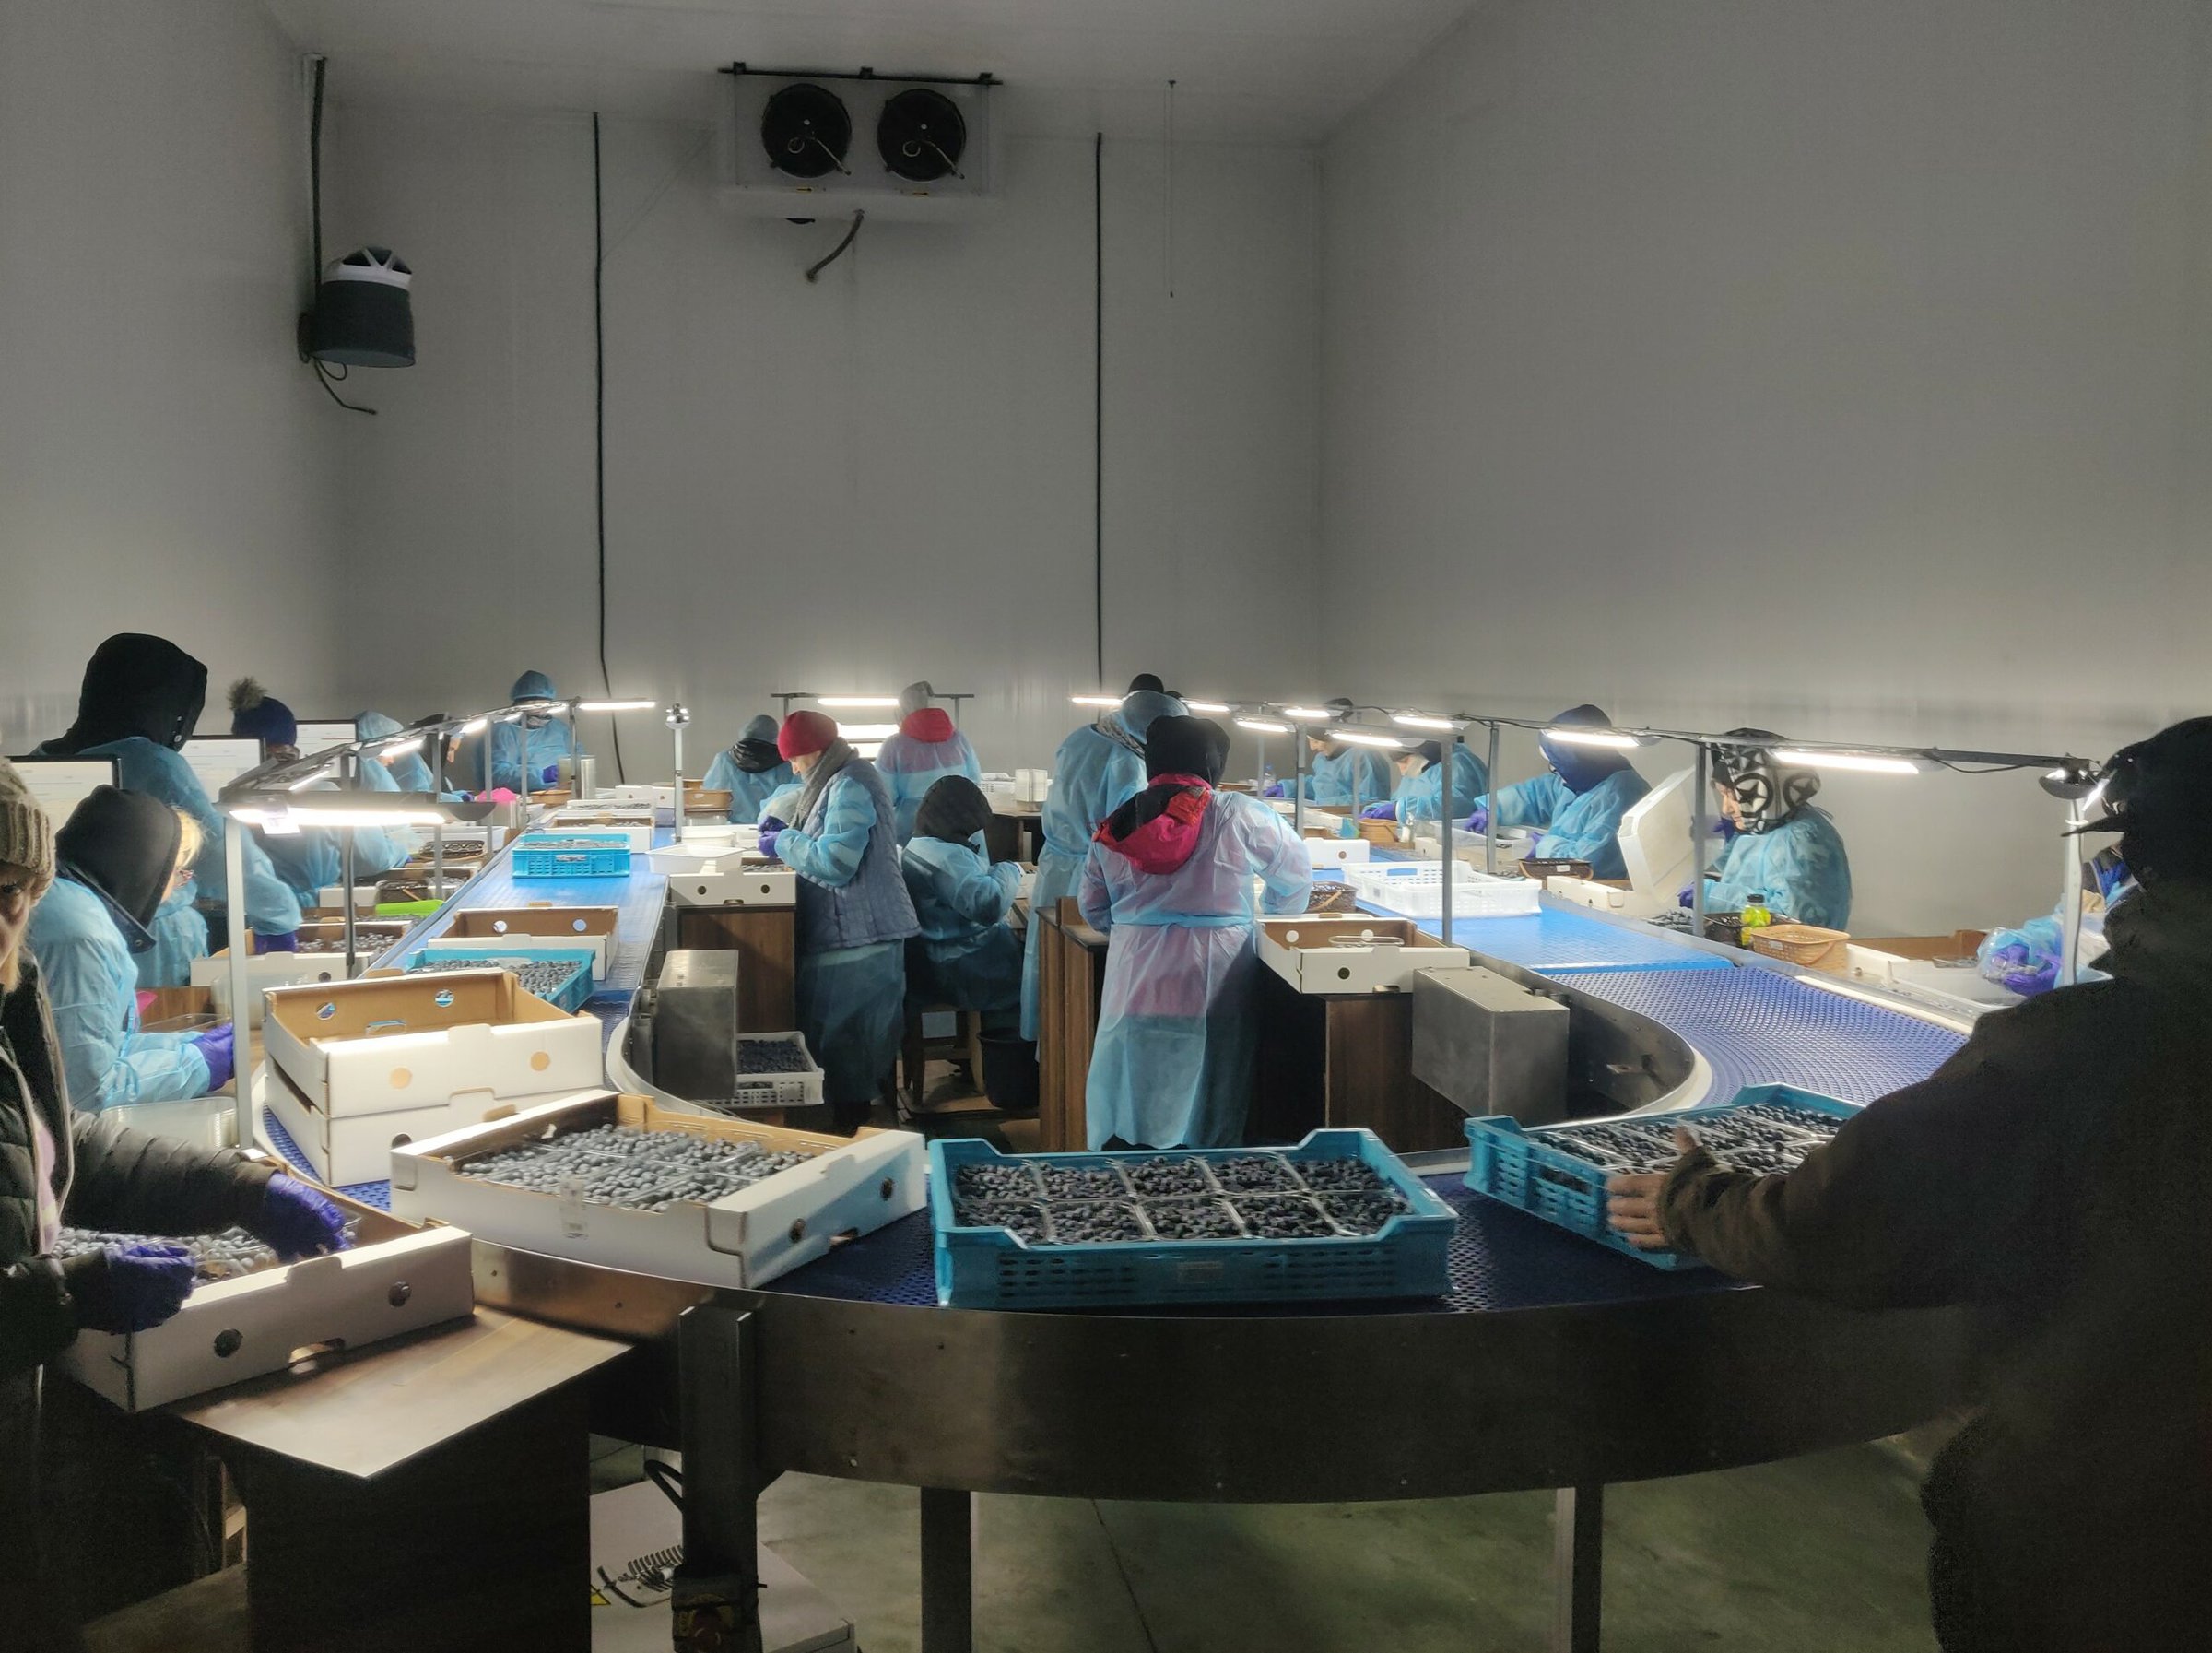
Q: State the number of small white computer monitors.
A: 3